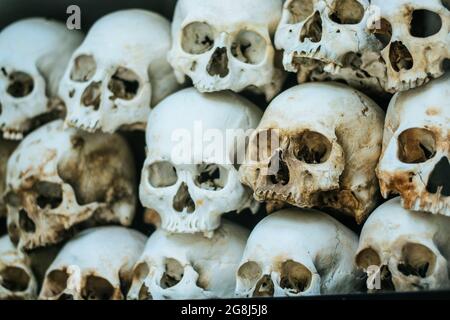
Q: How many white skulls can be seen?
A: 14